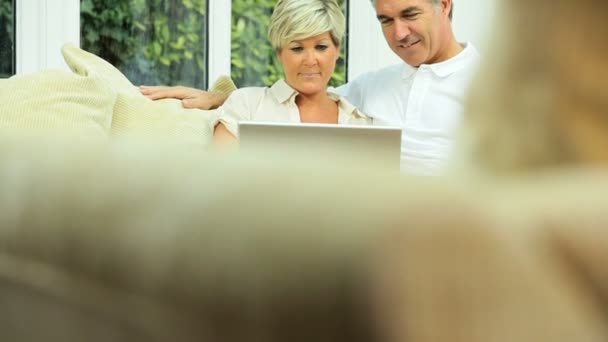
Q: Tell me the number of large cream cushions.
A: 2